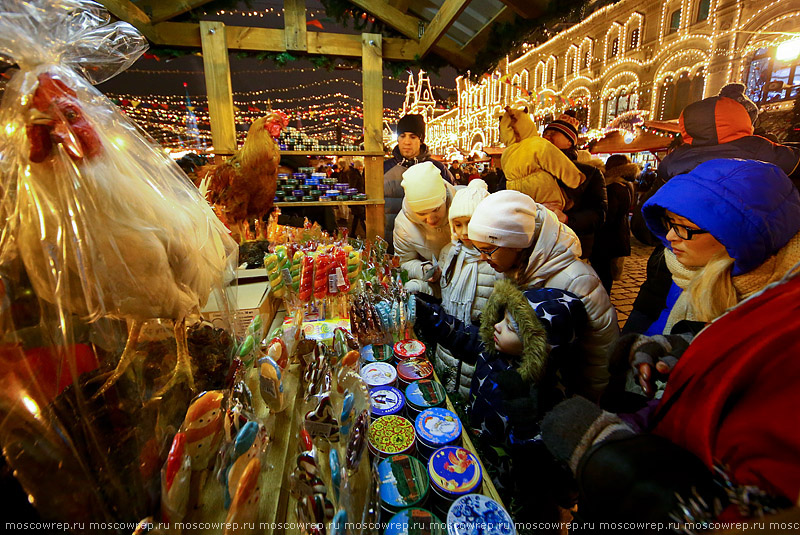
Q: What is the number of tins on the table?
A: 12